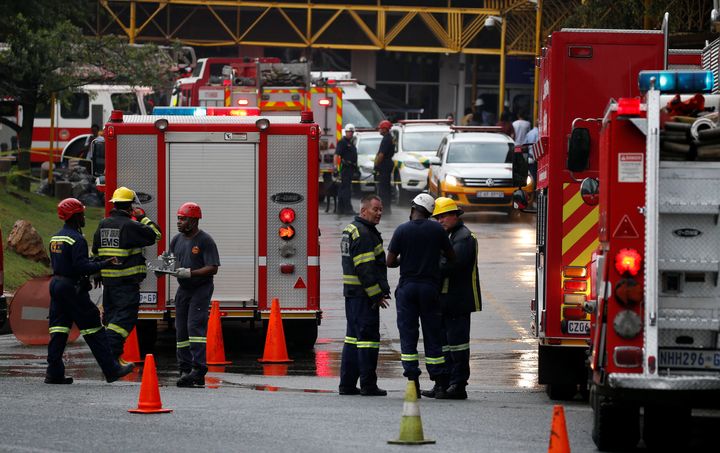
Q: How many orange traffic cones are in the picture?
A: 5